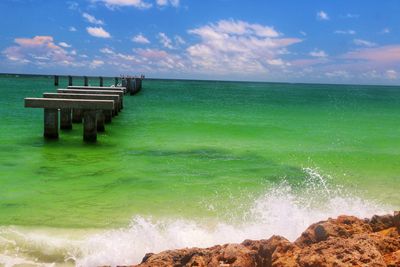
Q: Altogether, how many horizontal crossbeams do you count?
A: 4